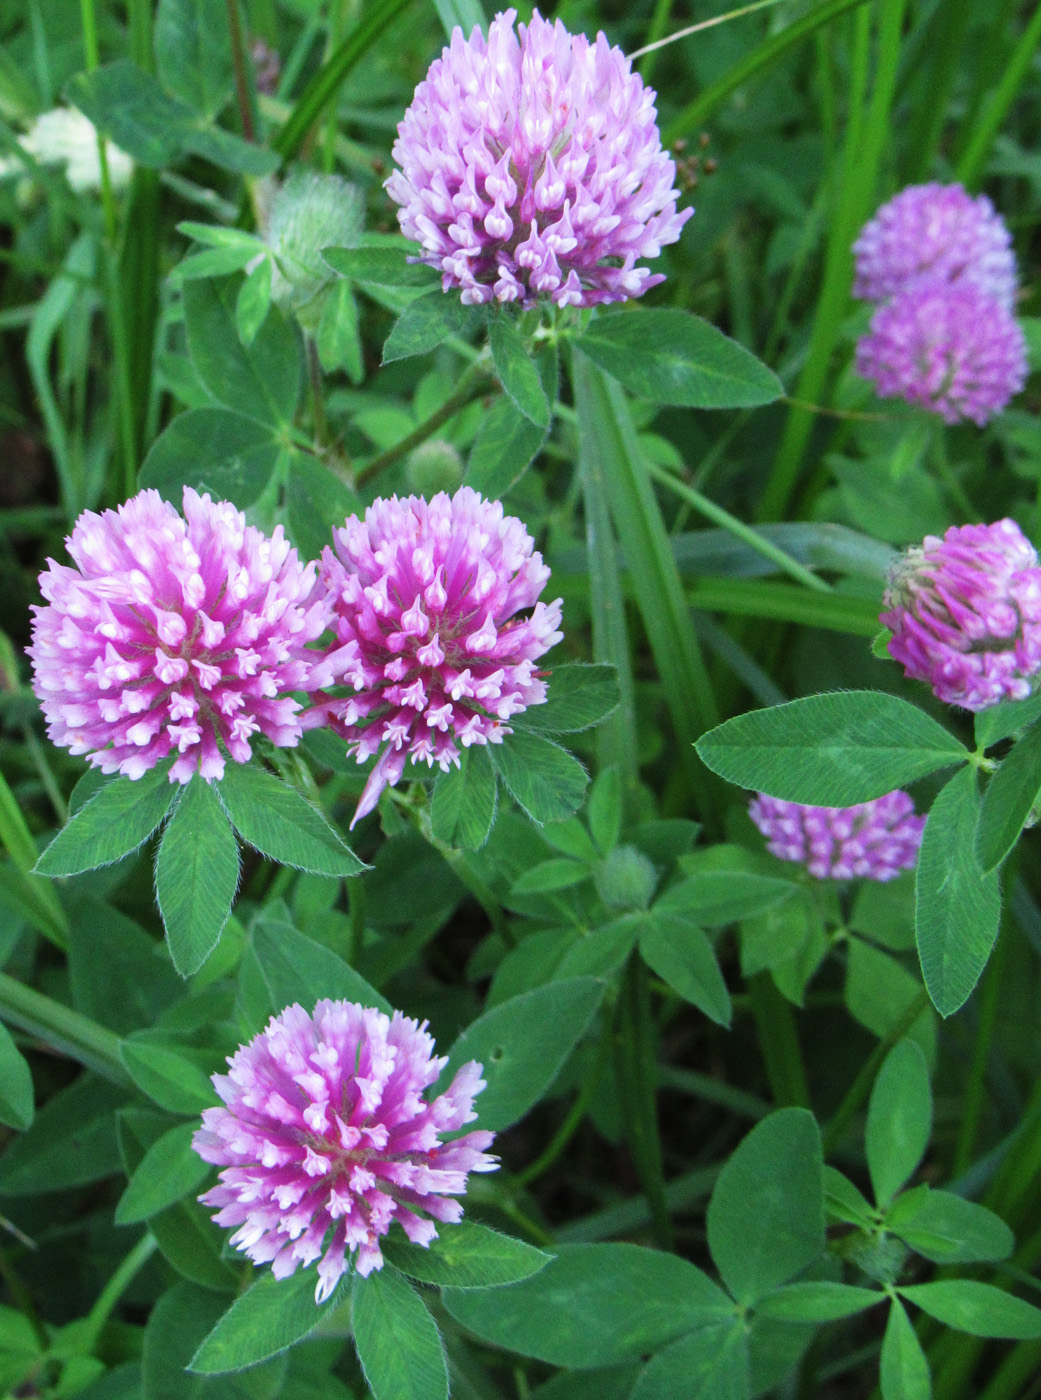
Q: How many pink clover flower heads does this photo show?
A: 8